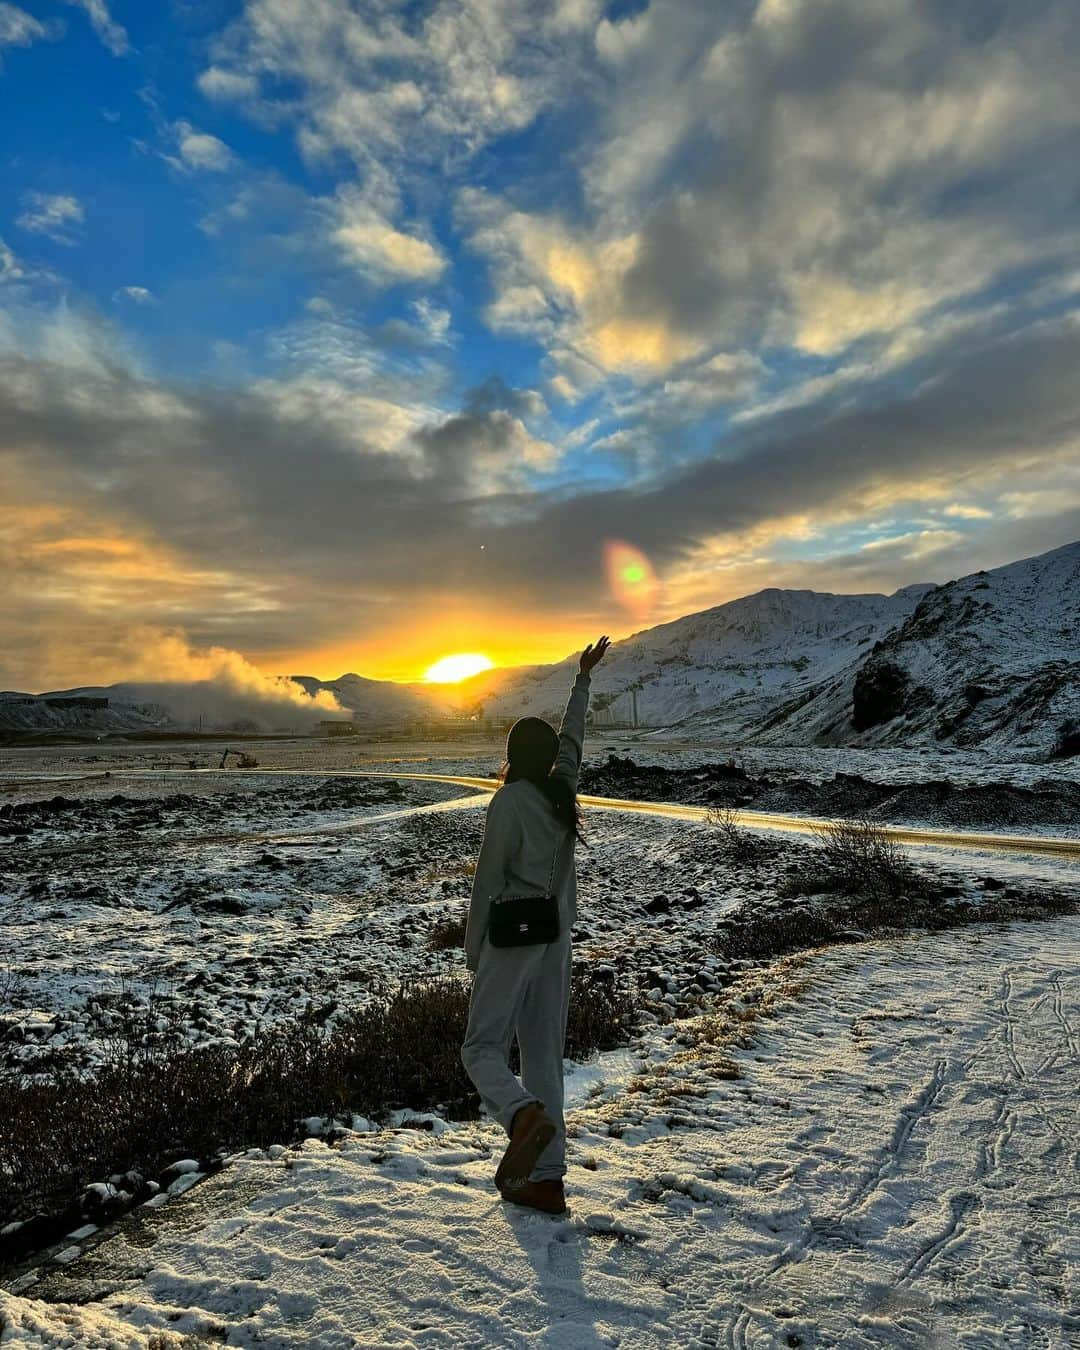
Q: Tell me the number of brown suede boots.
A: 2